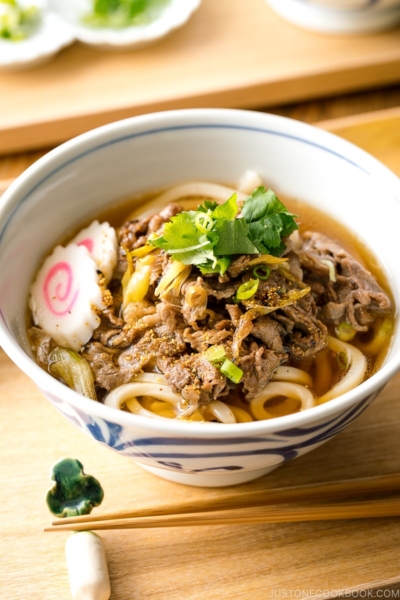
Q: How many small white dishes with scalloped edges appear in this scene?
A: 2